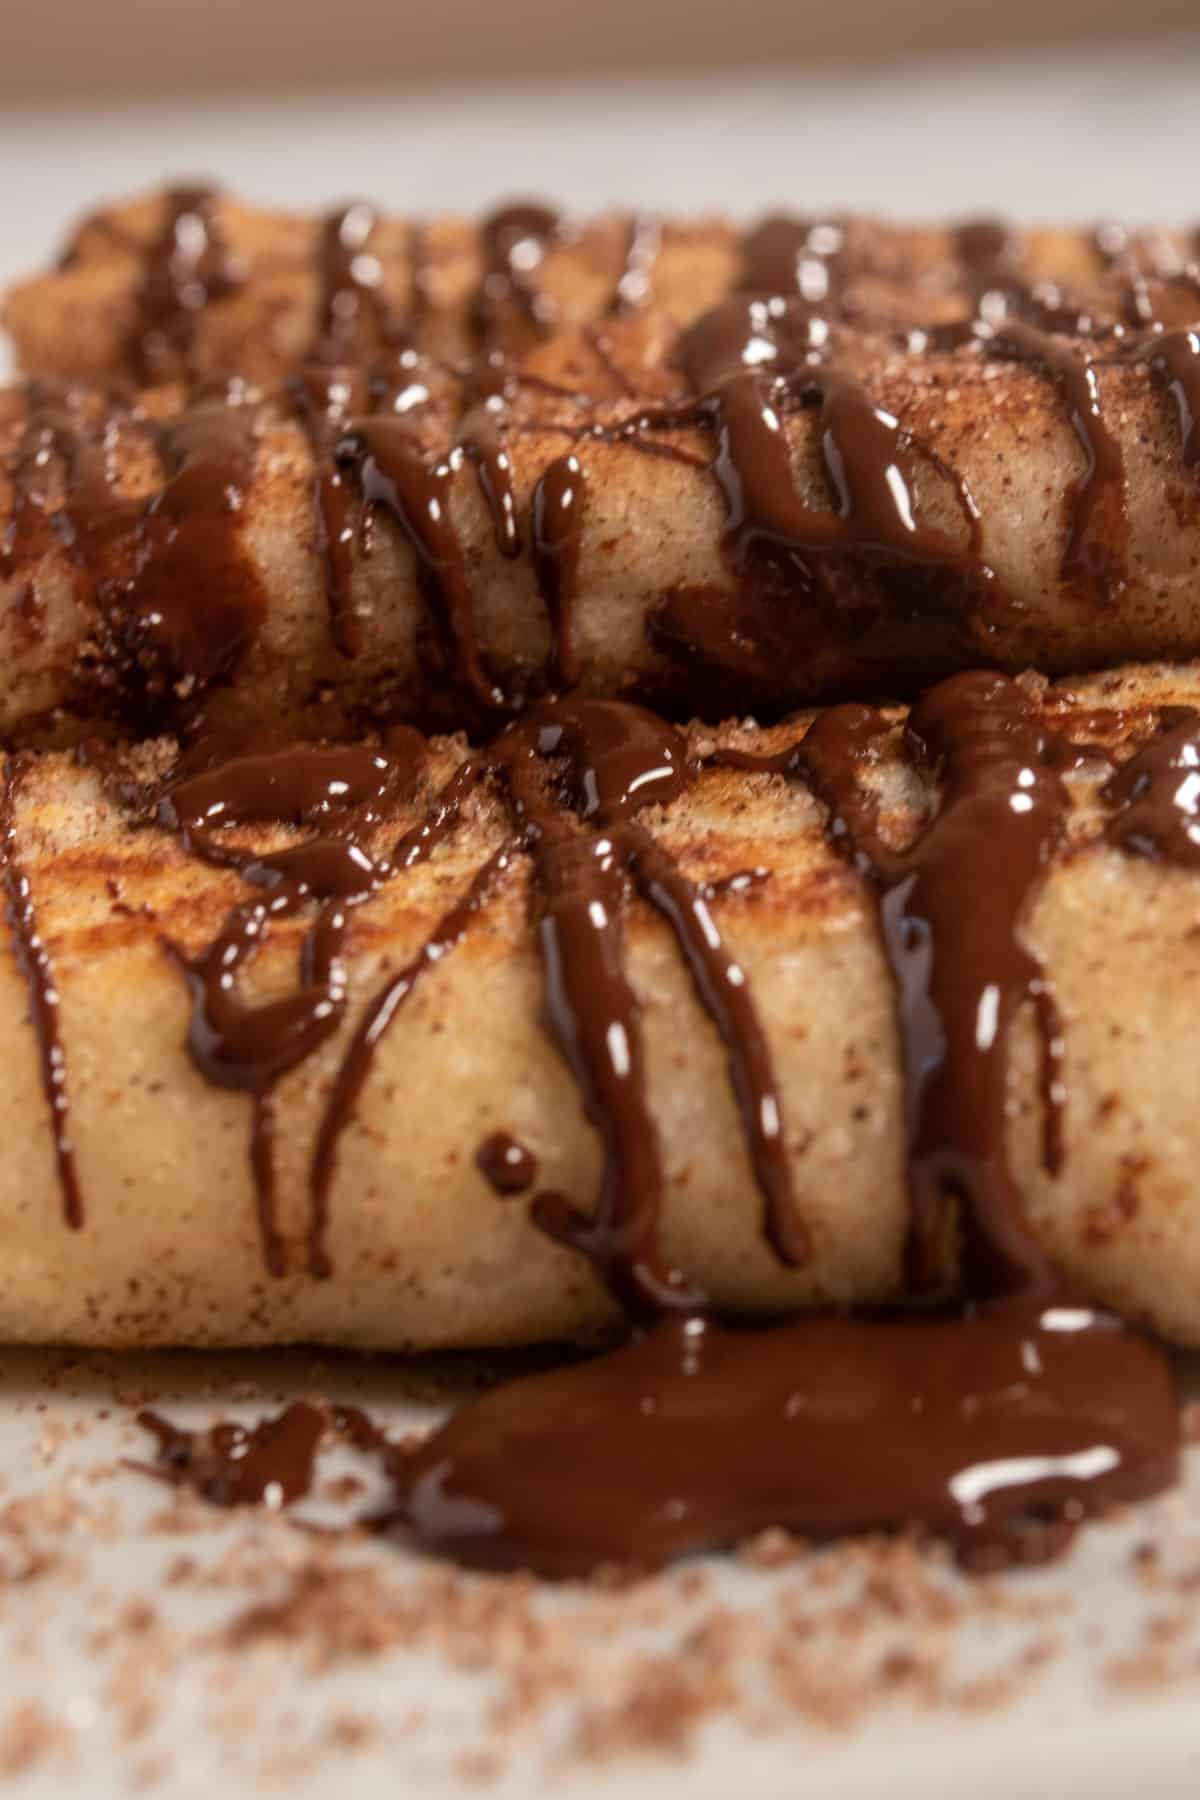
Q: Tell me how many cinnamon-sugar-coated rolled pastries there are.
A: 3